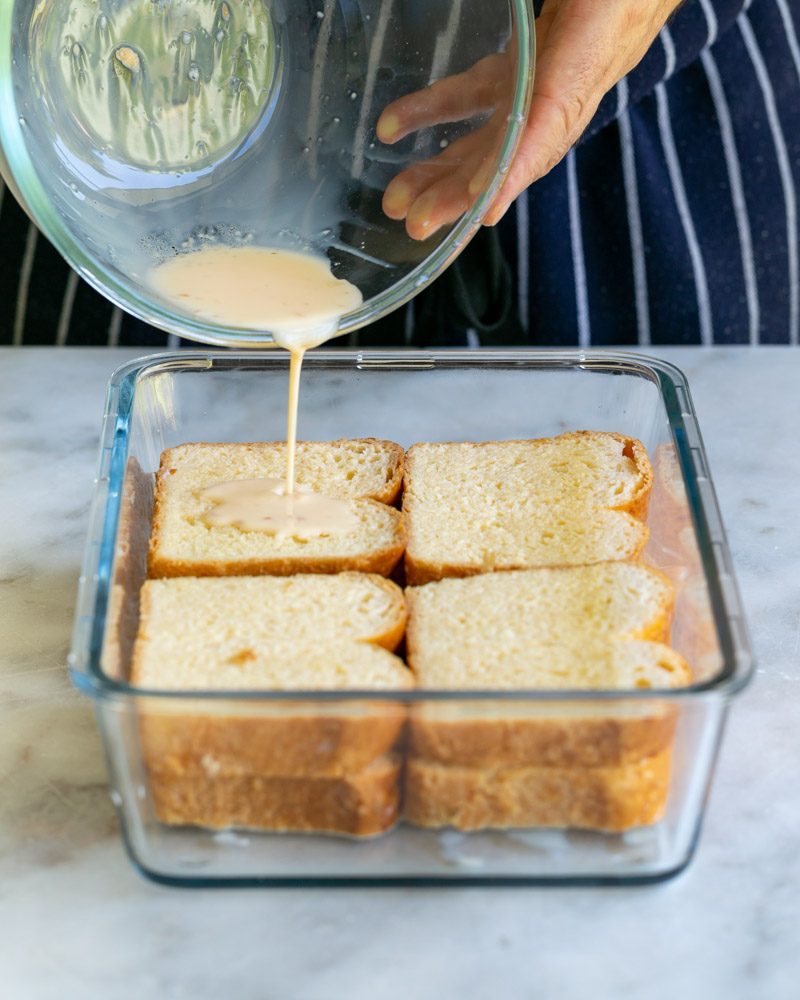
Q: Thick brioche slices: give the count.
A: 8